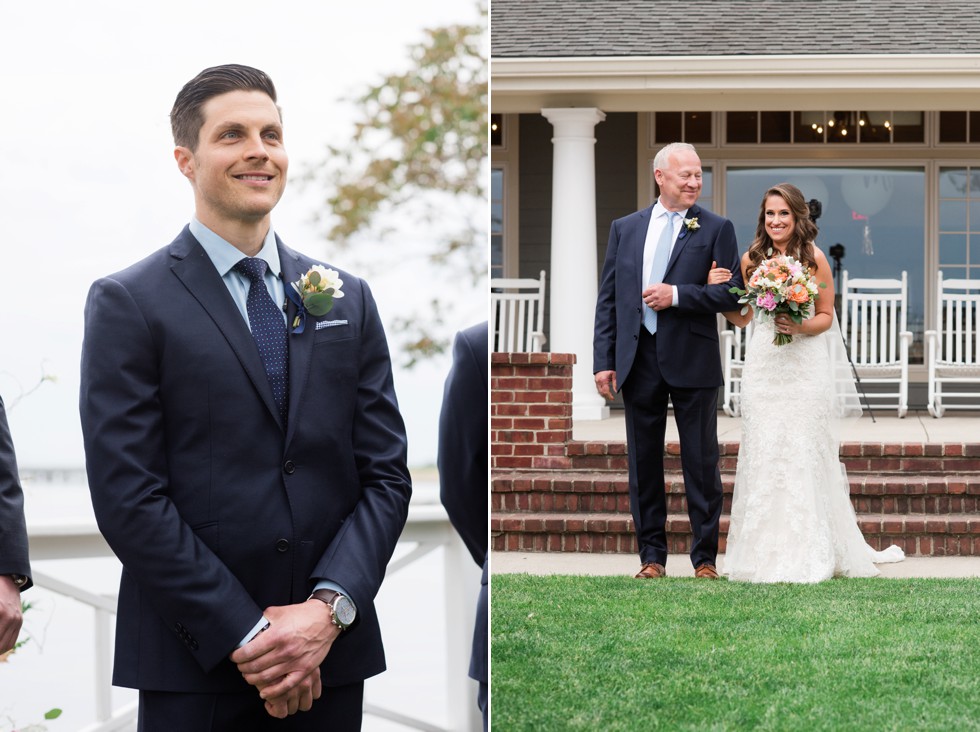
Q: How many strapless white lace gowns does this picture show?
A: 1